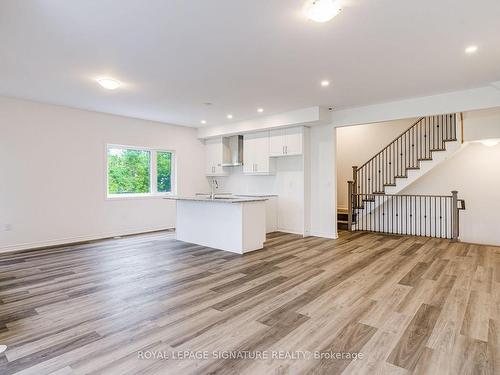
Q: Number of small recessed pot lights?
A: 5